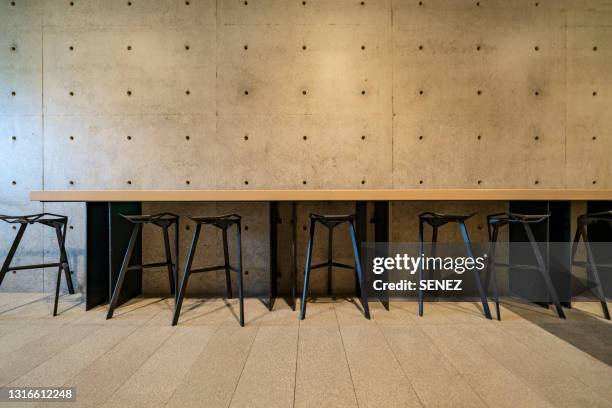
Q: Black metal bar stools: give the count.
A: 7